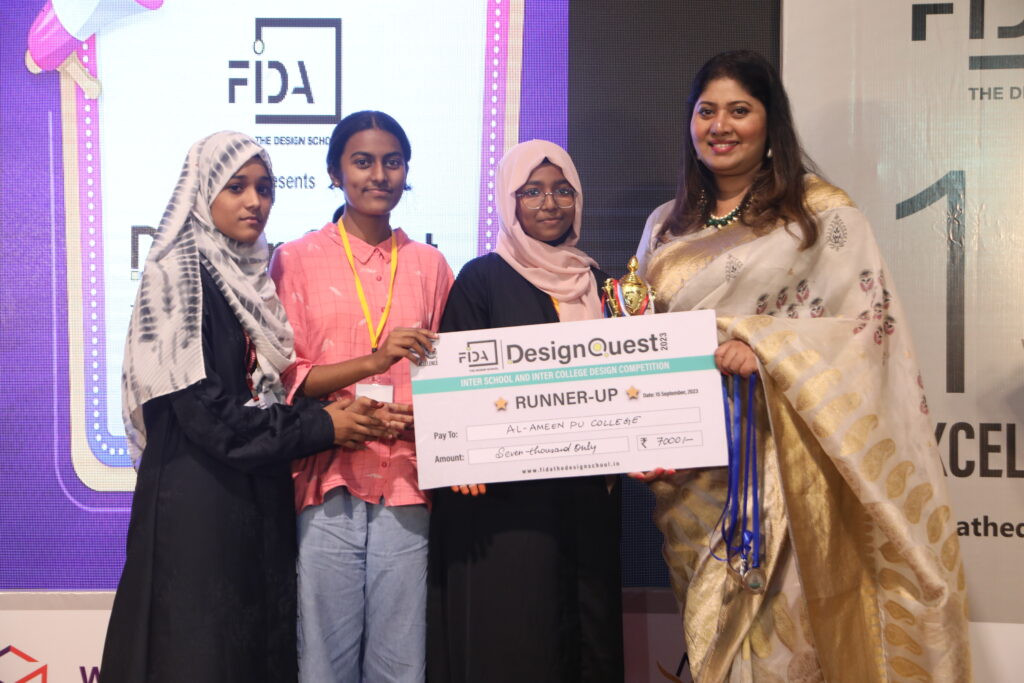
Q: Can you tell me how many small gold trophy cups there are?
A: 1